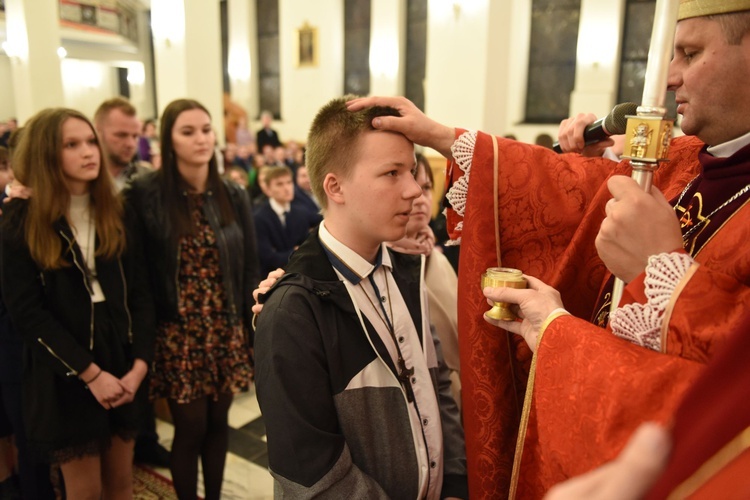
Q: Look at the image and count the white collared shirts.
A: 2